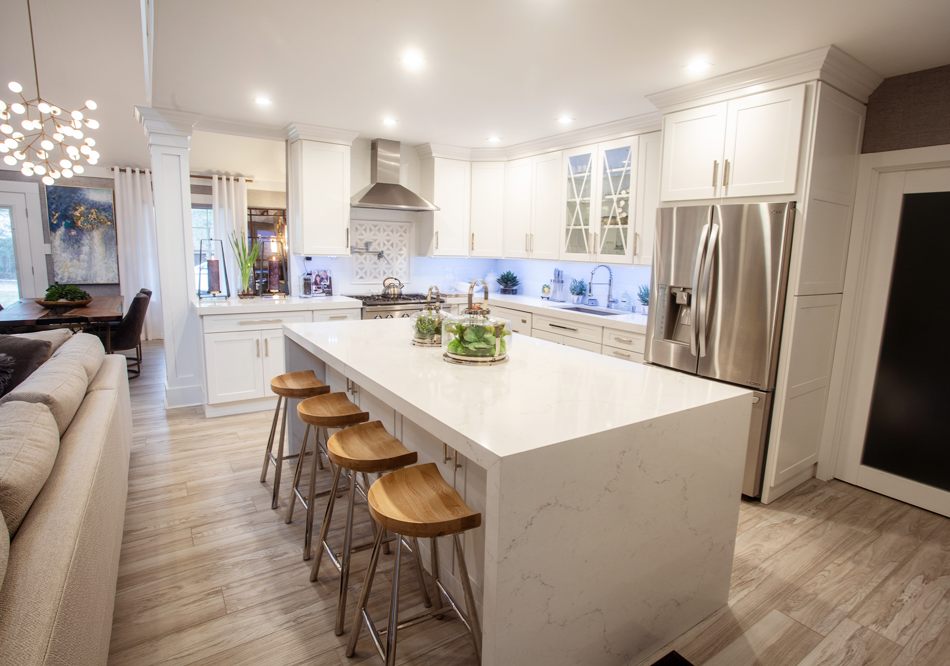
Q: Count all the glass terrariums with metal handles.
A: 2